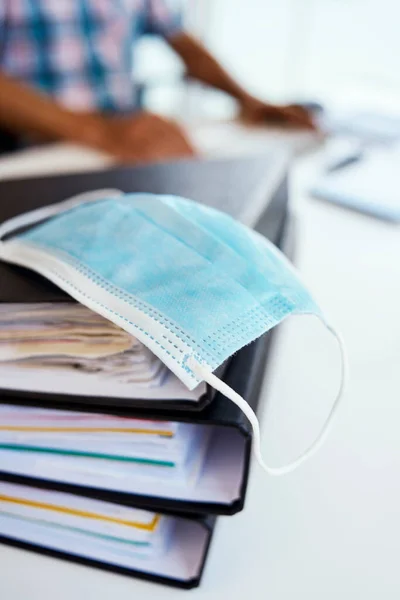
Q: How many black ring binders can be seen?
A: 3